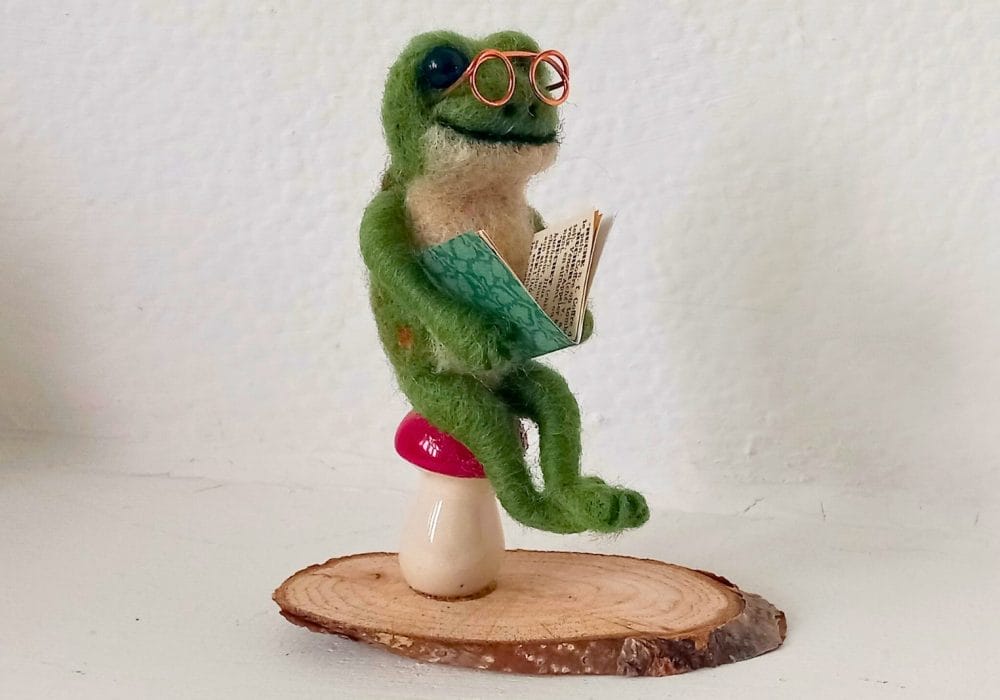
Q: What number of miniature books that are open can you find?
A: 1